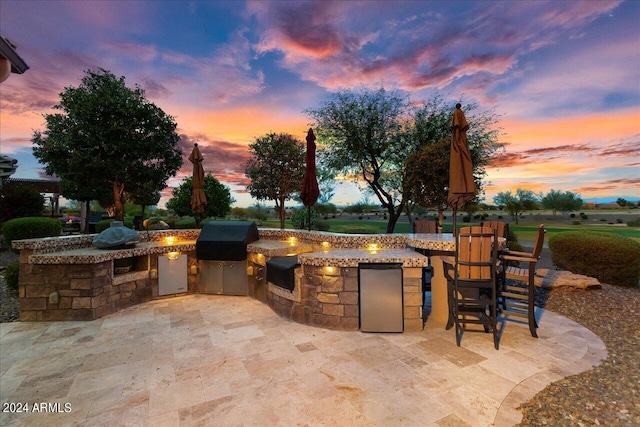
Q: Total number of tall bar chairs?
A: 4